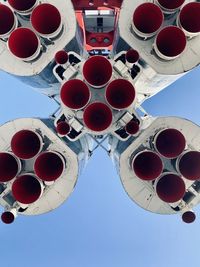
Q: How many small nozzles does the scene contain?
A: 6